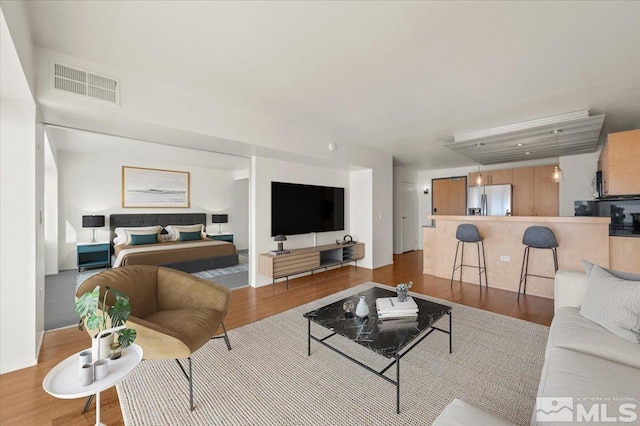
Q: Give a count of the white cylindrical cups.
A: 3